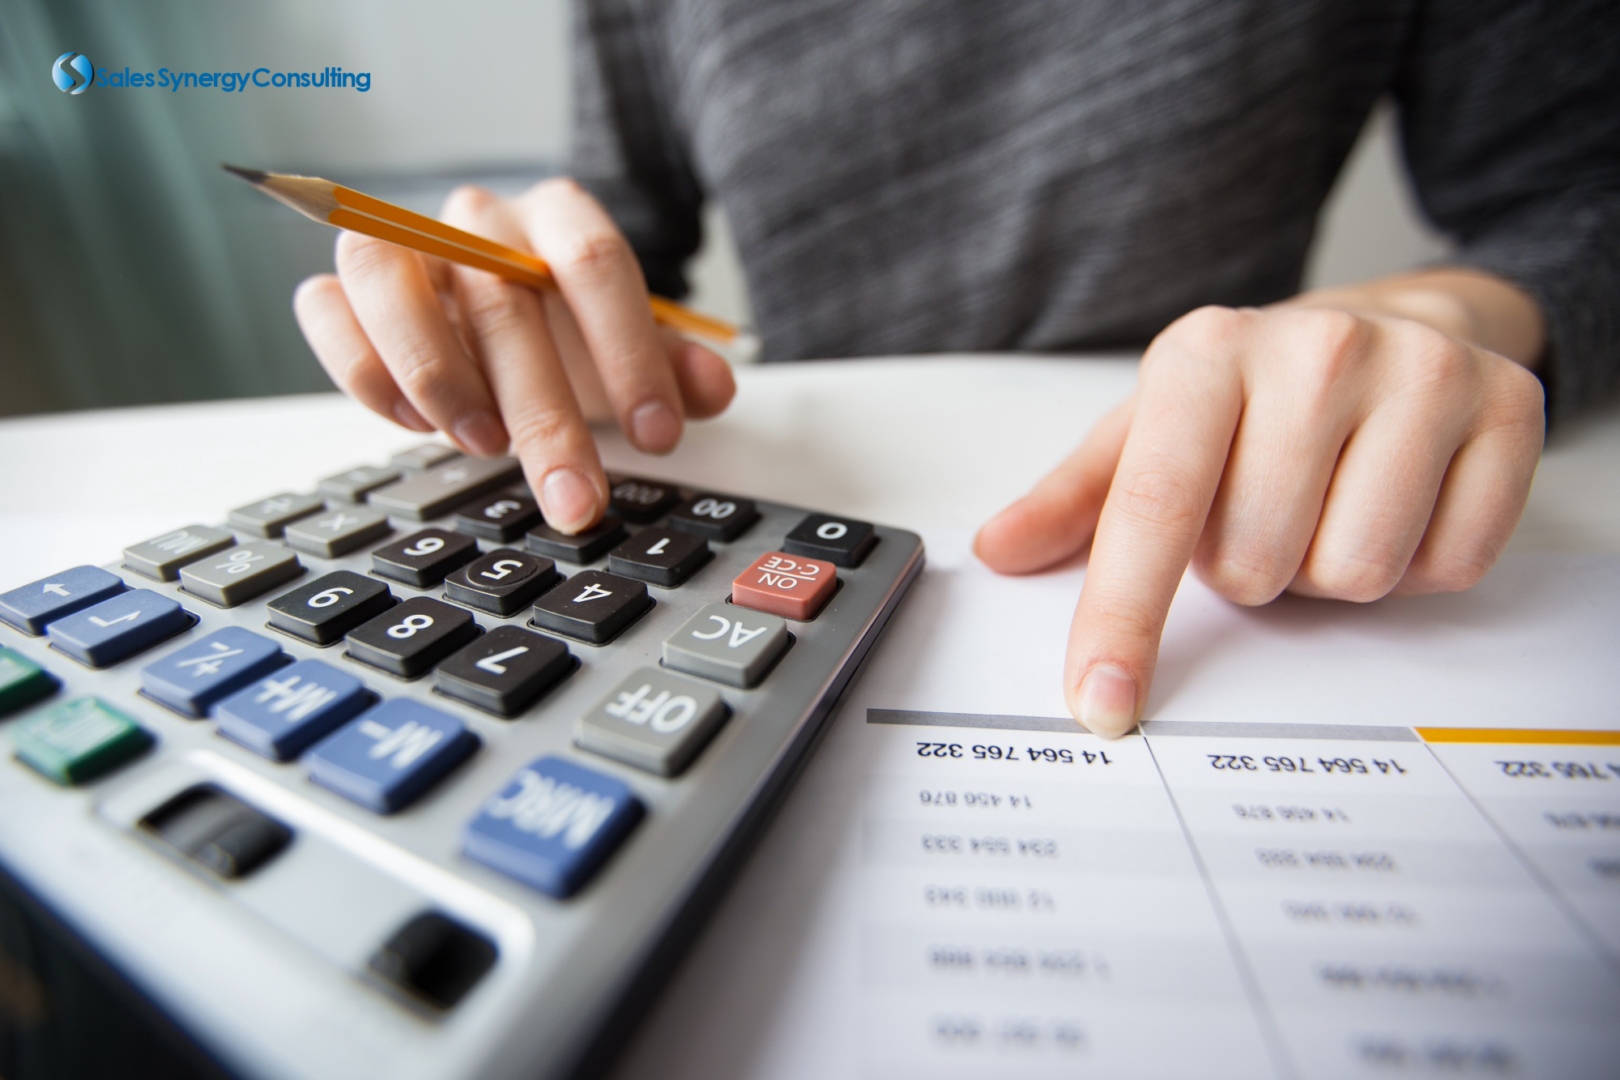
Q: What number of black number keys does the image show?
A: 12